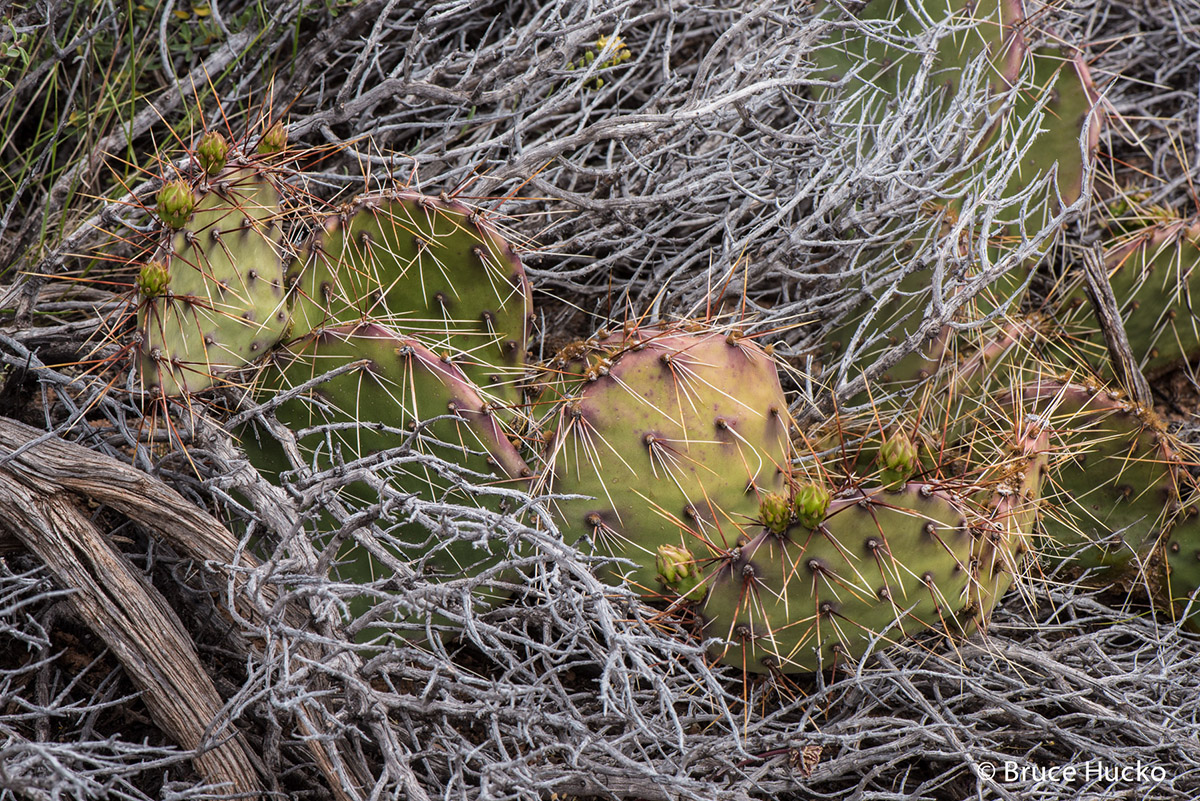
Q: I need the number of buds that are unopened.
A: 8